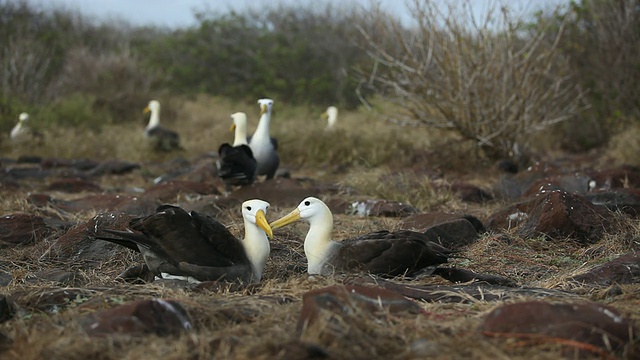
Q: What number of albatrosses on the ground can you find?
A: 7